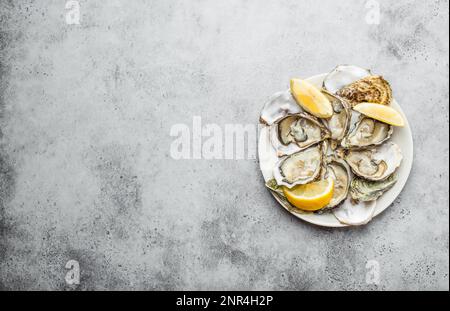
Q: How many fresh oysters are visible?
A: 6